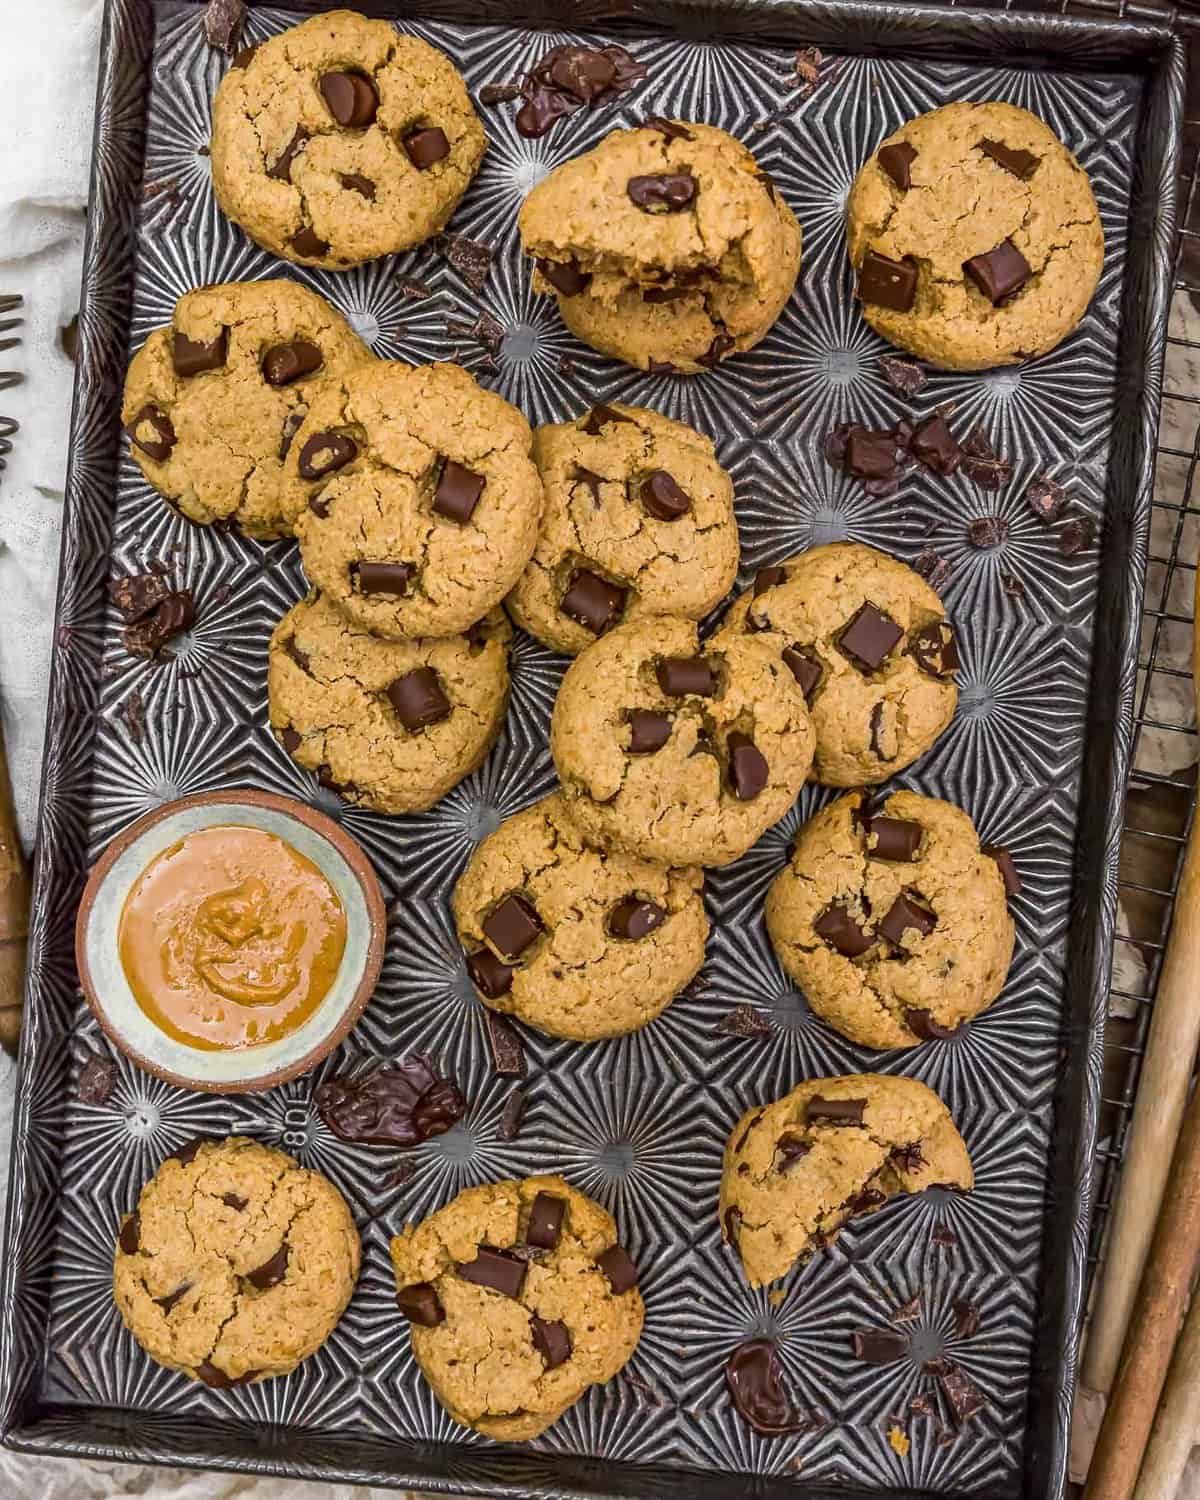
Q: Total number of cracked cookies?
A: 2